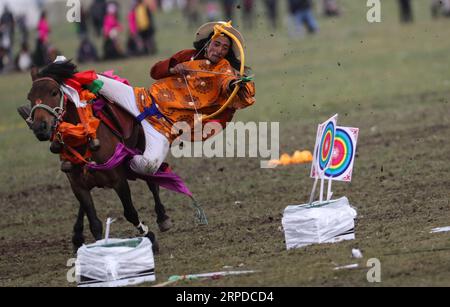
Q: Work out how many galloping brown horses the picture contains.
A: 1